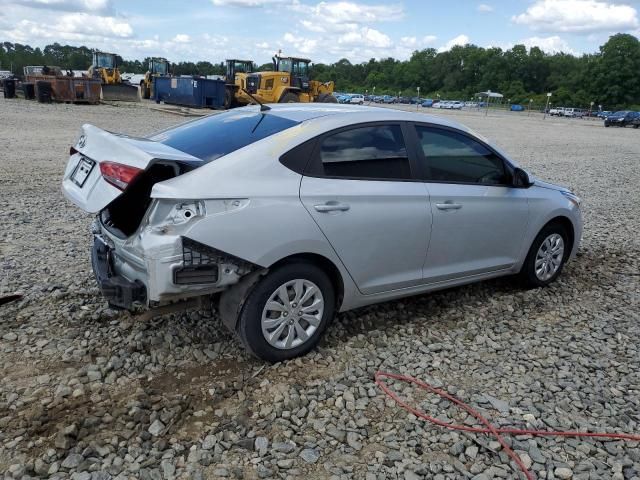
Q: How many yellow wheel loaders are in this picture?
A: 4